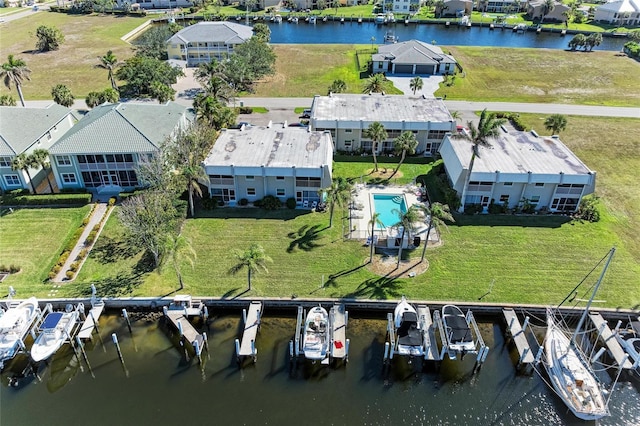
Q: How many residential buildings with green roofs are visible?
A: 2